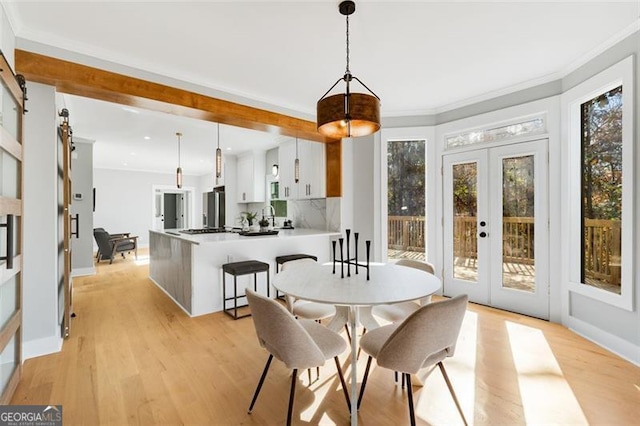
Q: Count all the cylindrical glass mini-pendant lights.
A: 3